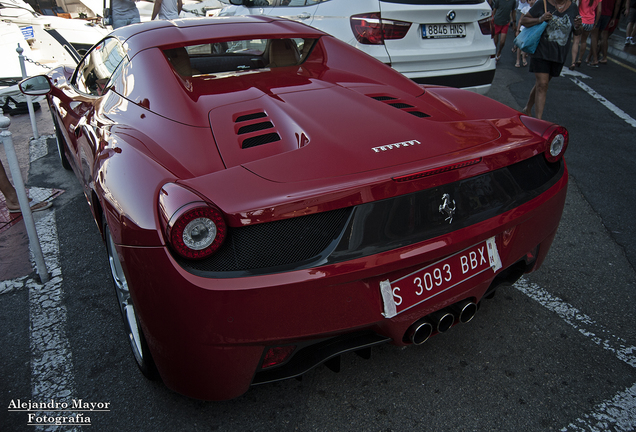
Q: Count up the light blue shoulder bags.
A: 1